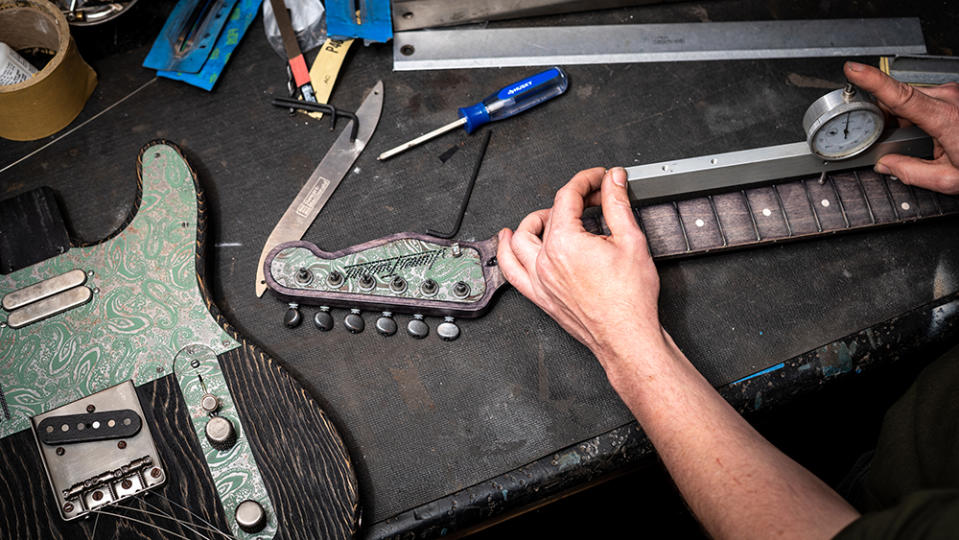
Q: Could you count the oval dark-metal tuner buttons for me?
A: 6